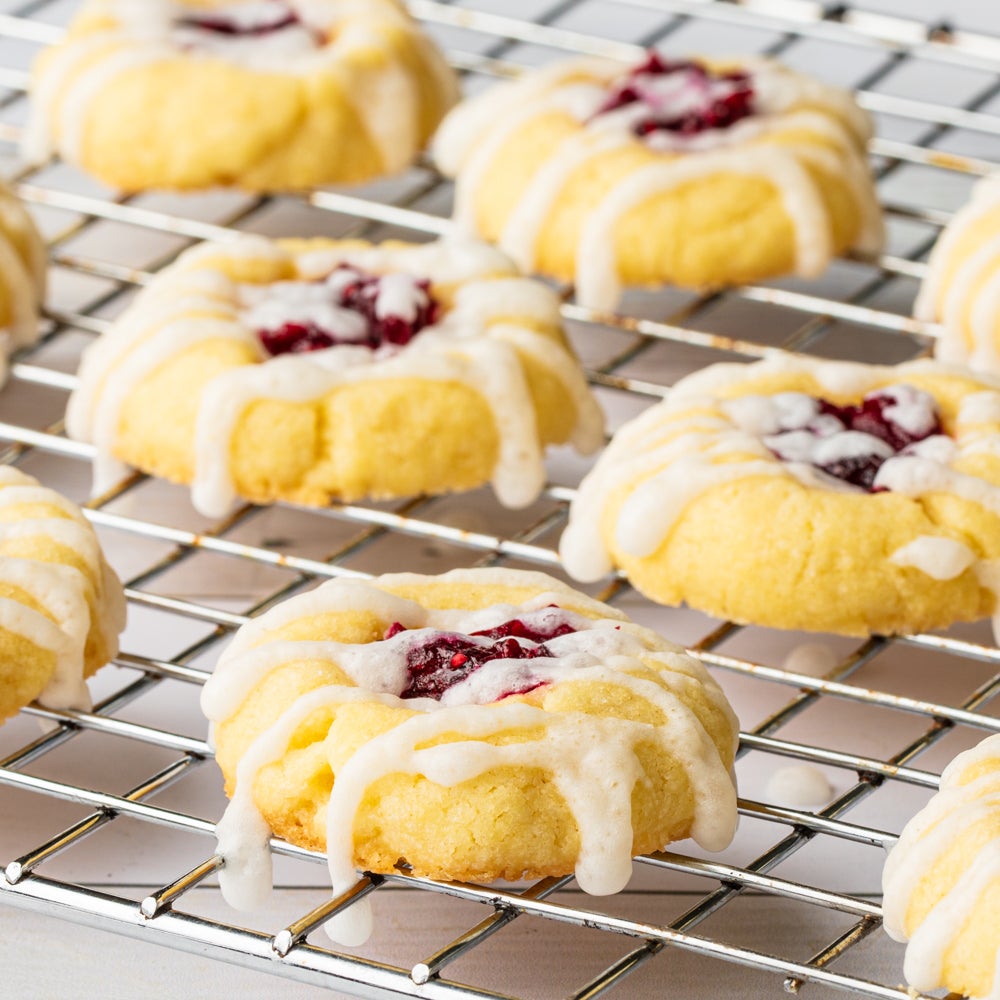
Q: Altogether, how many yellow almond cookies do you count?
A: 9